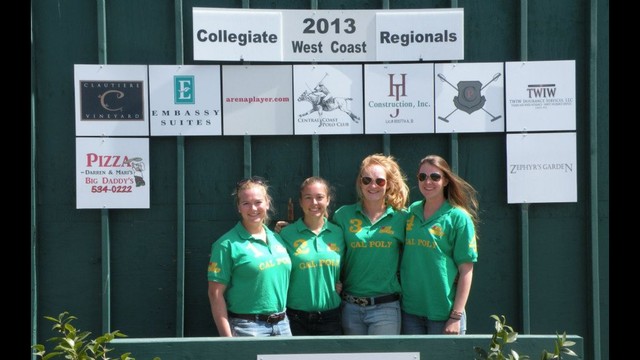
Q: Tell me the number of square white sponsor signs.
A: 9